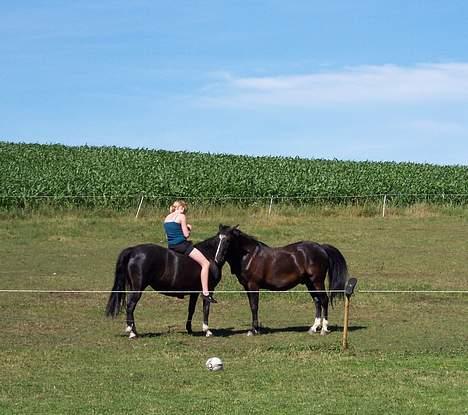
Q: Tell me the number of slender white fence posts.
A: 3